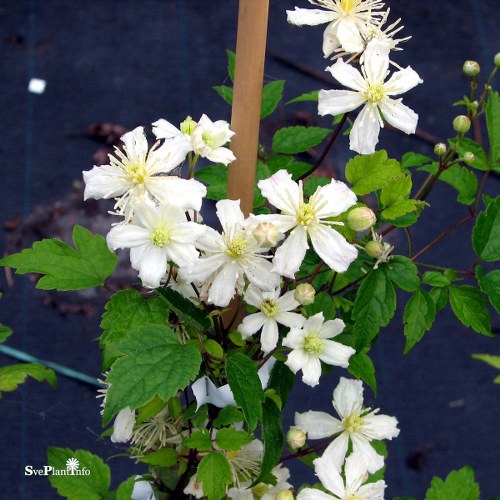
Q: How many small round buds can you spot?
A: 11